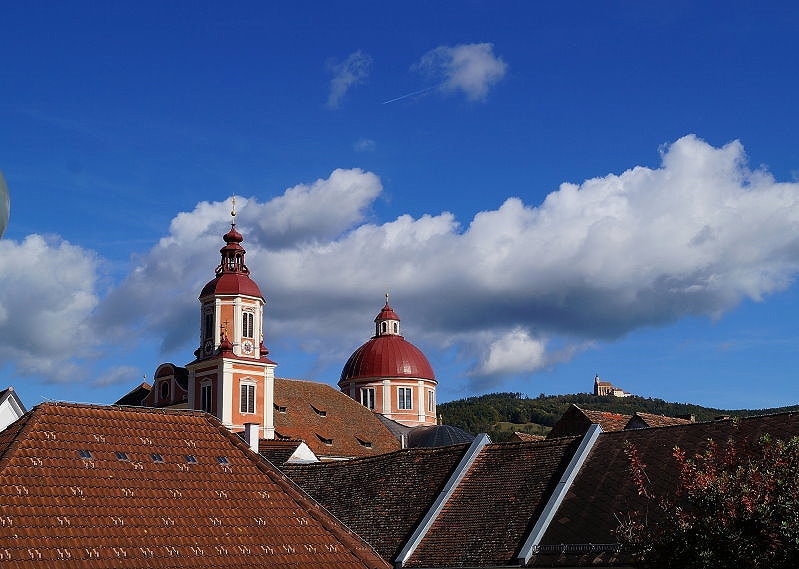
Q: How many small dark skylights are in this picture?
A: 5